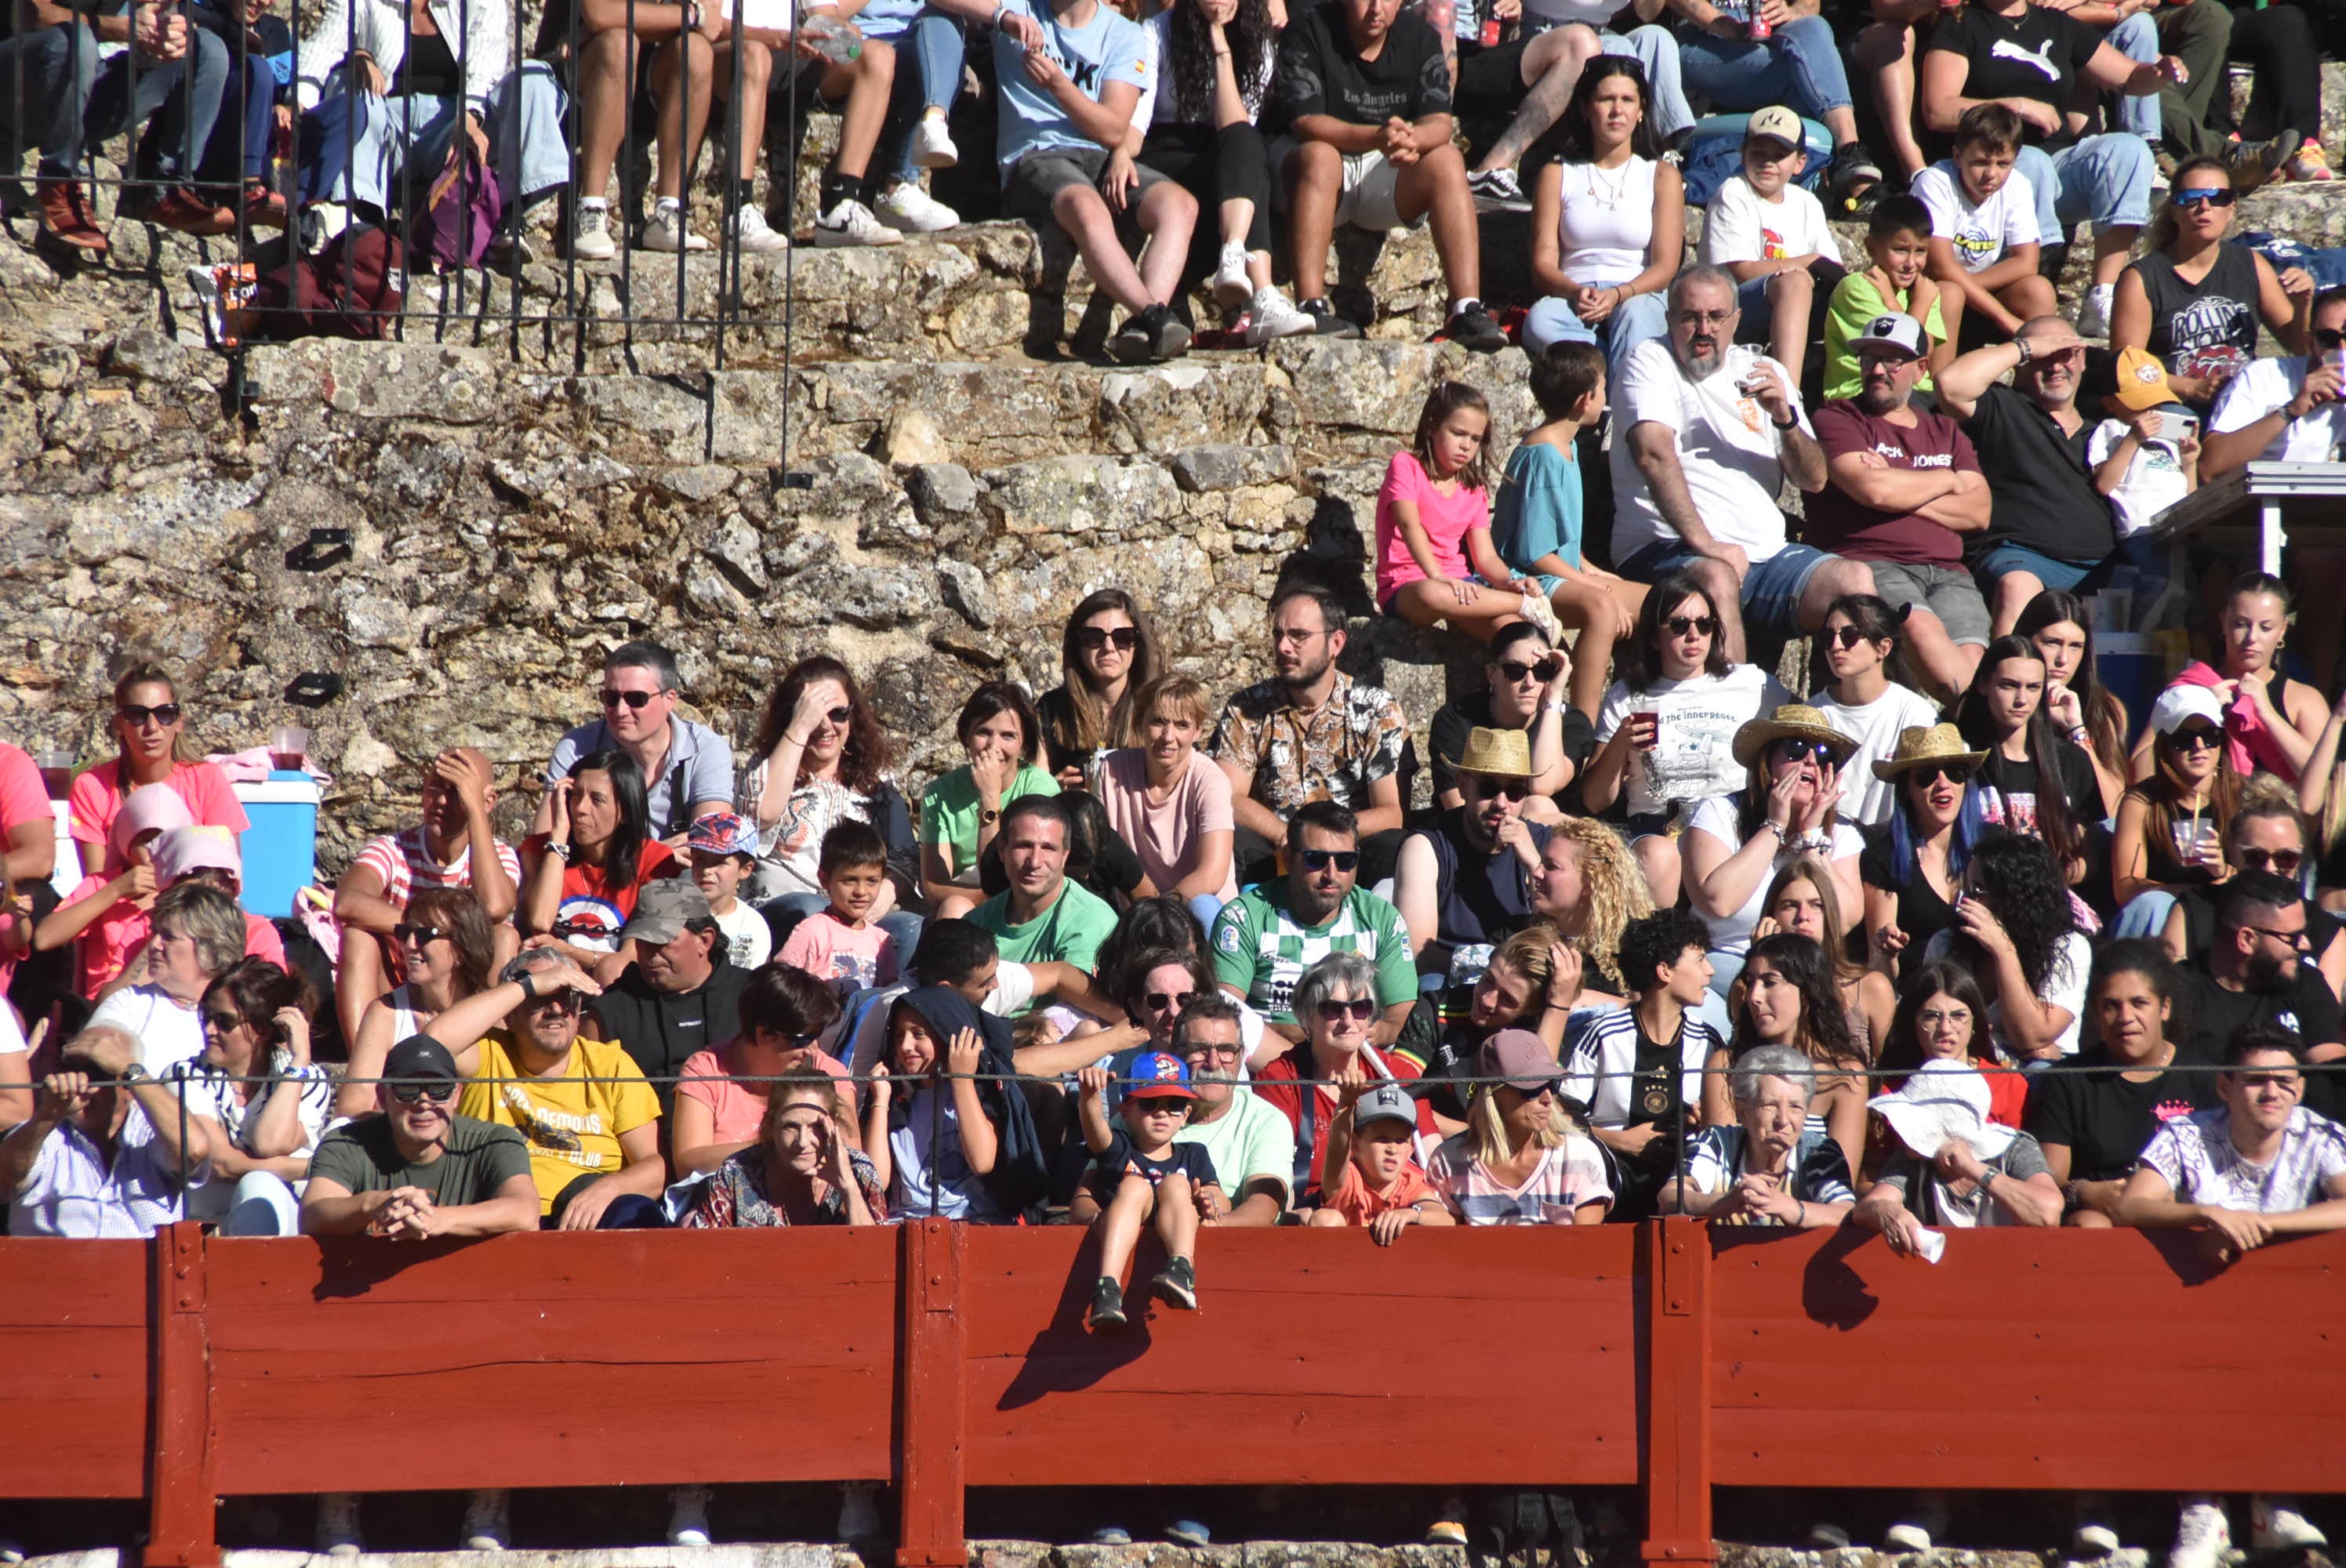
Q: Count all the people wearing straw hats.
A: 3